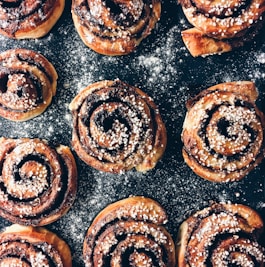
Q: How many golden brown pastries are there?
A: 10